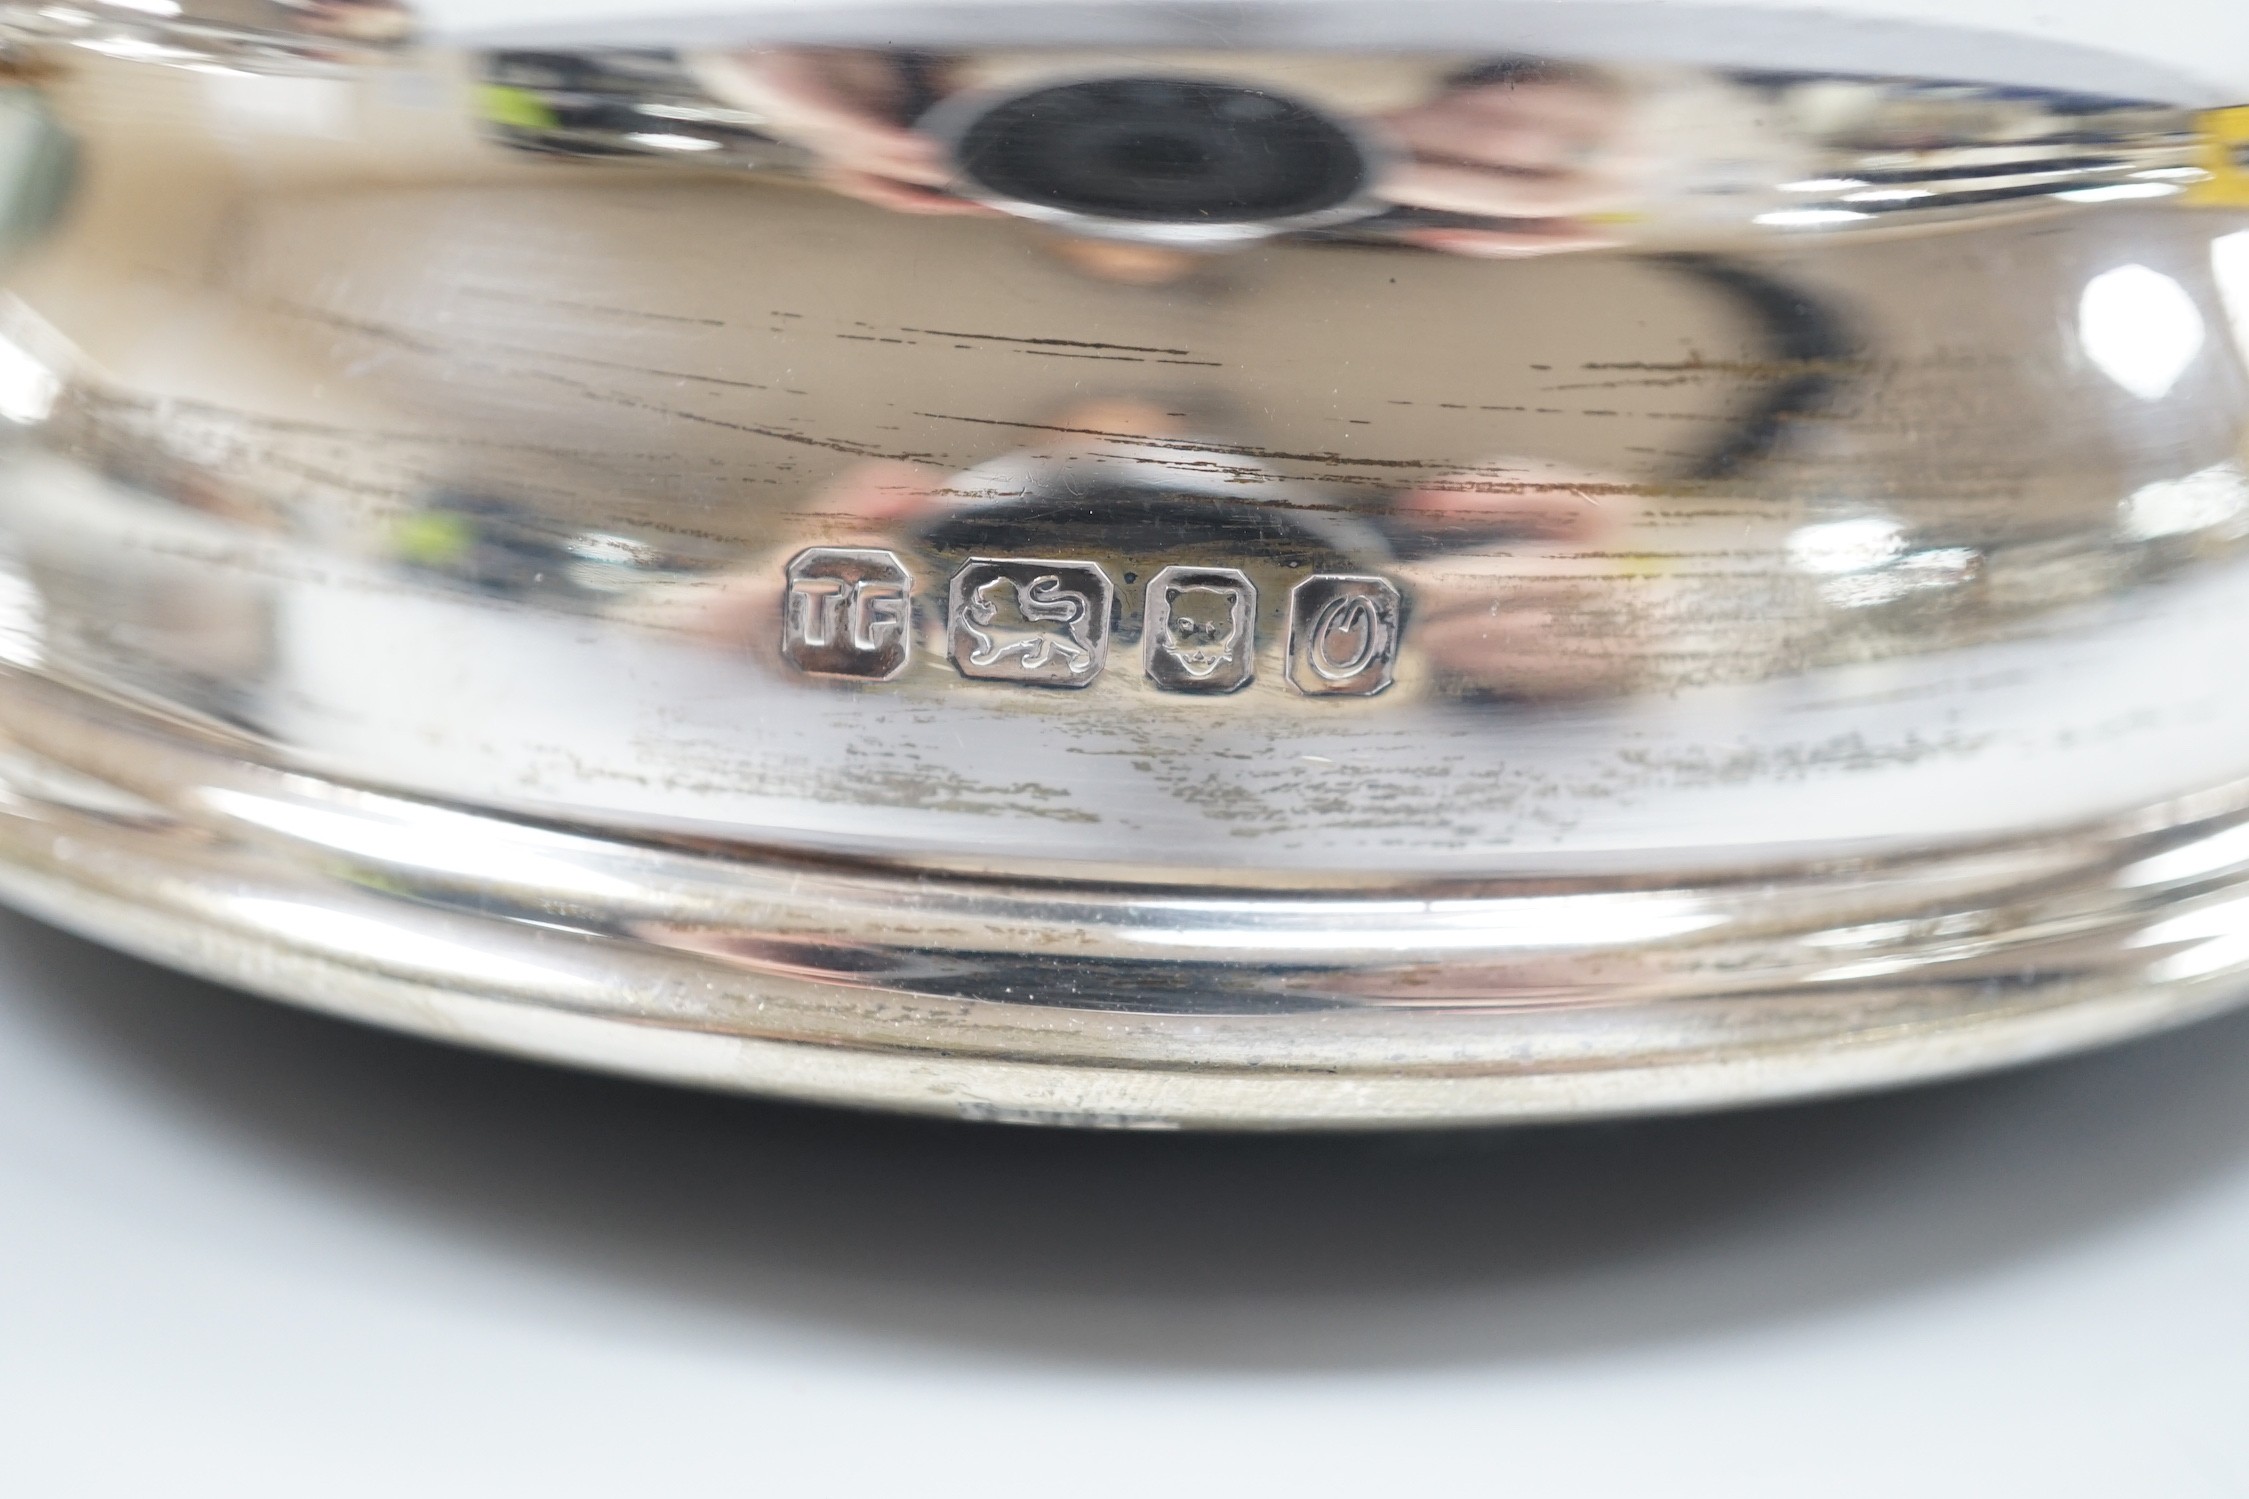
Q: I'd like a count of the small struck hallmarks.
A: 4